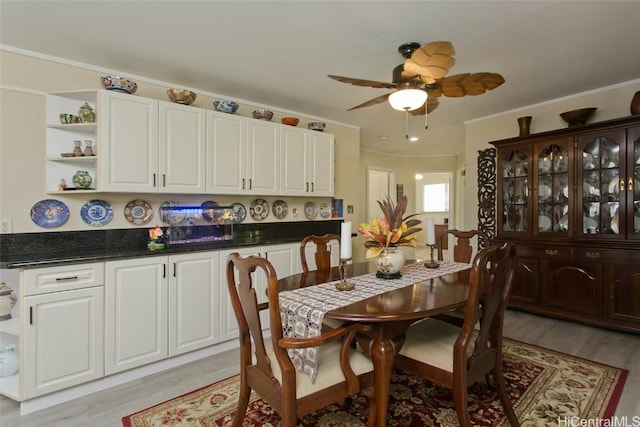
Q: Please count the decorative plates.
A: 10